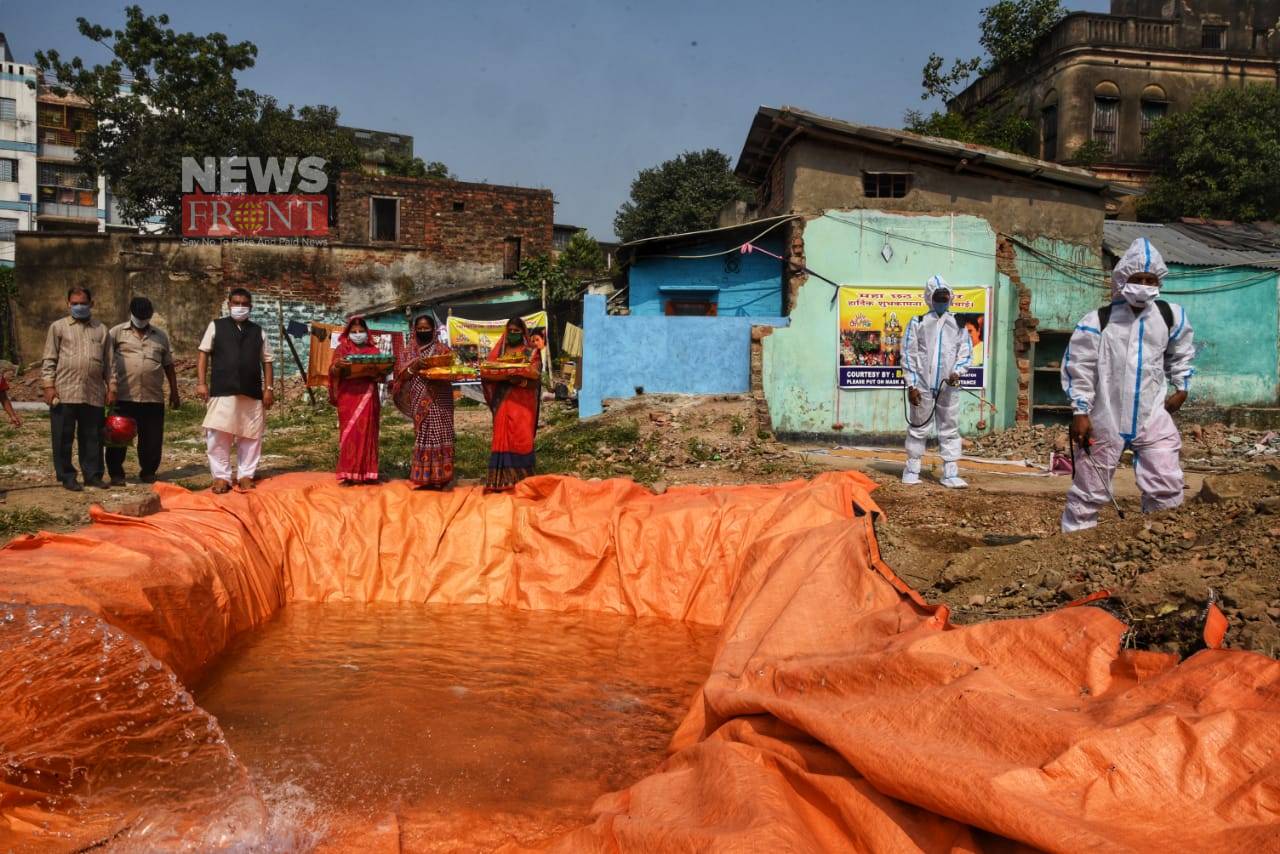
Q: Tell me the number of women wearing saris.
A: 3